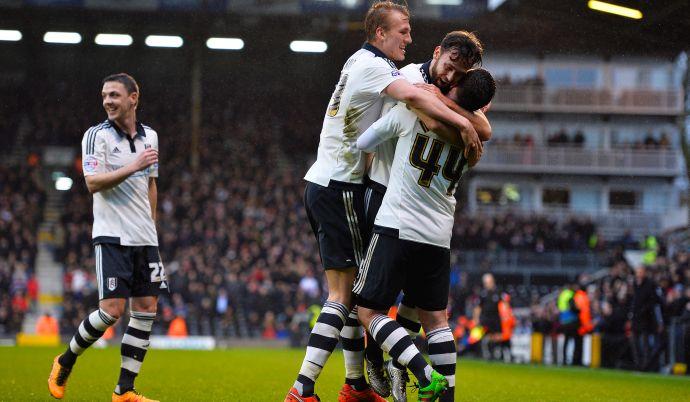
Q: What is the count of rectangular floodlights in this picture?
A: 7